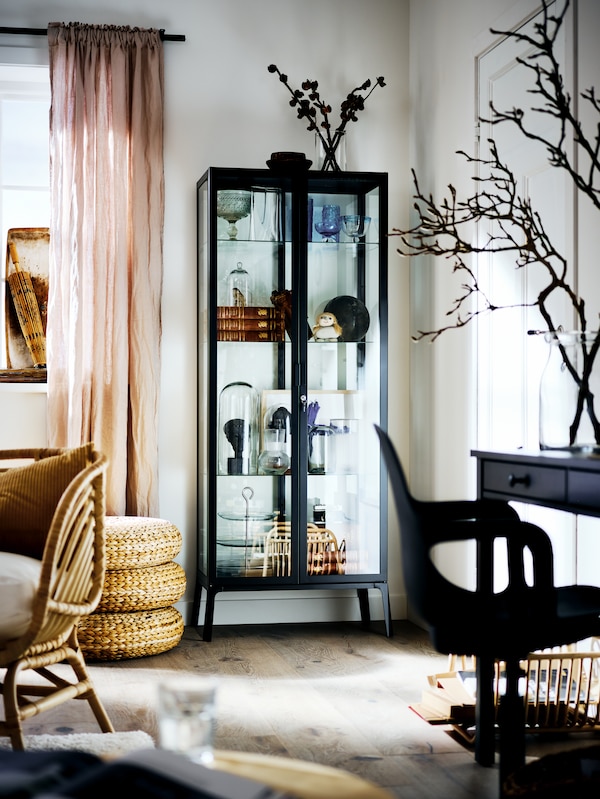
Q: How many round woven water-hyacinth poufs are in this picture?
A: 3